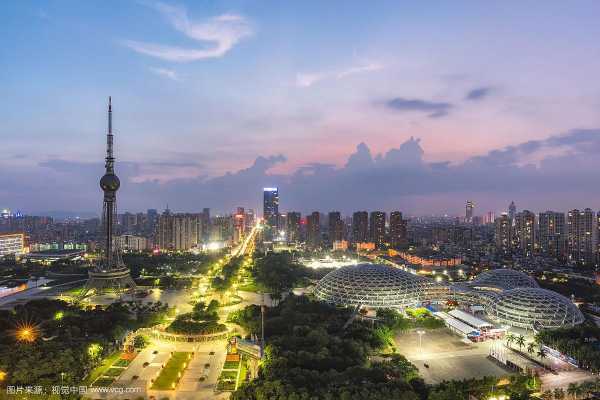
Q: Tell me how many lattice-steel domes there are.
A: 3